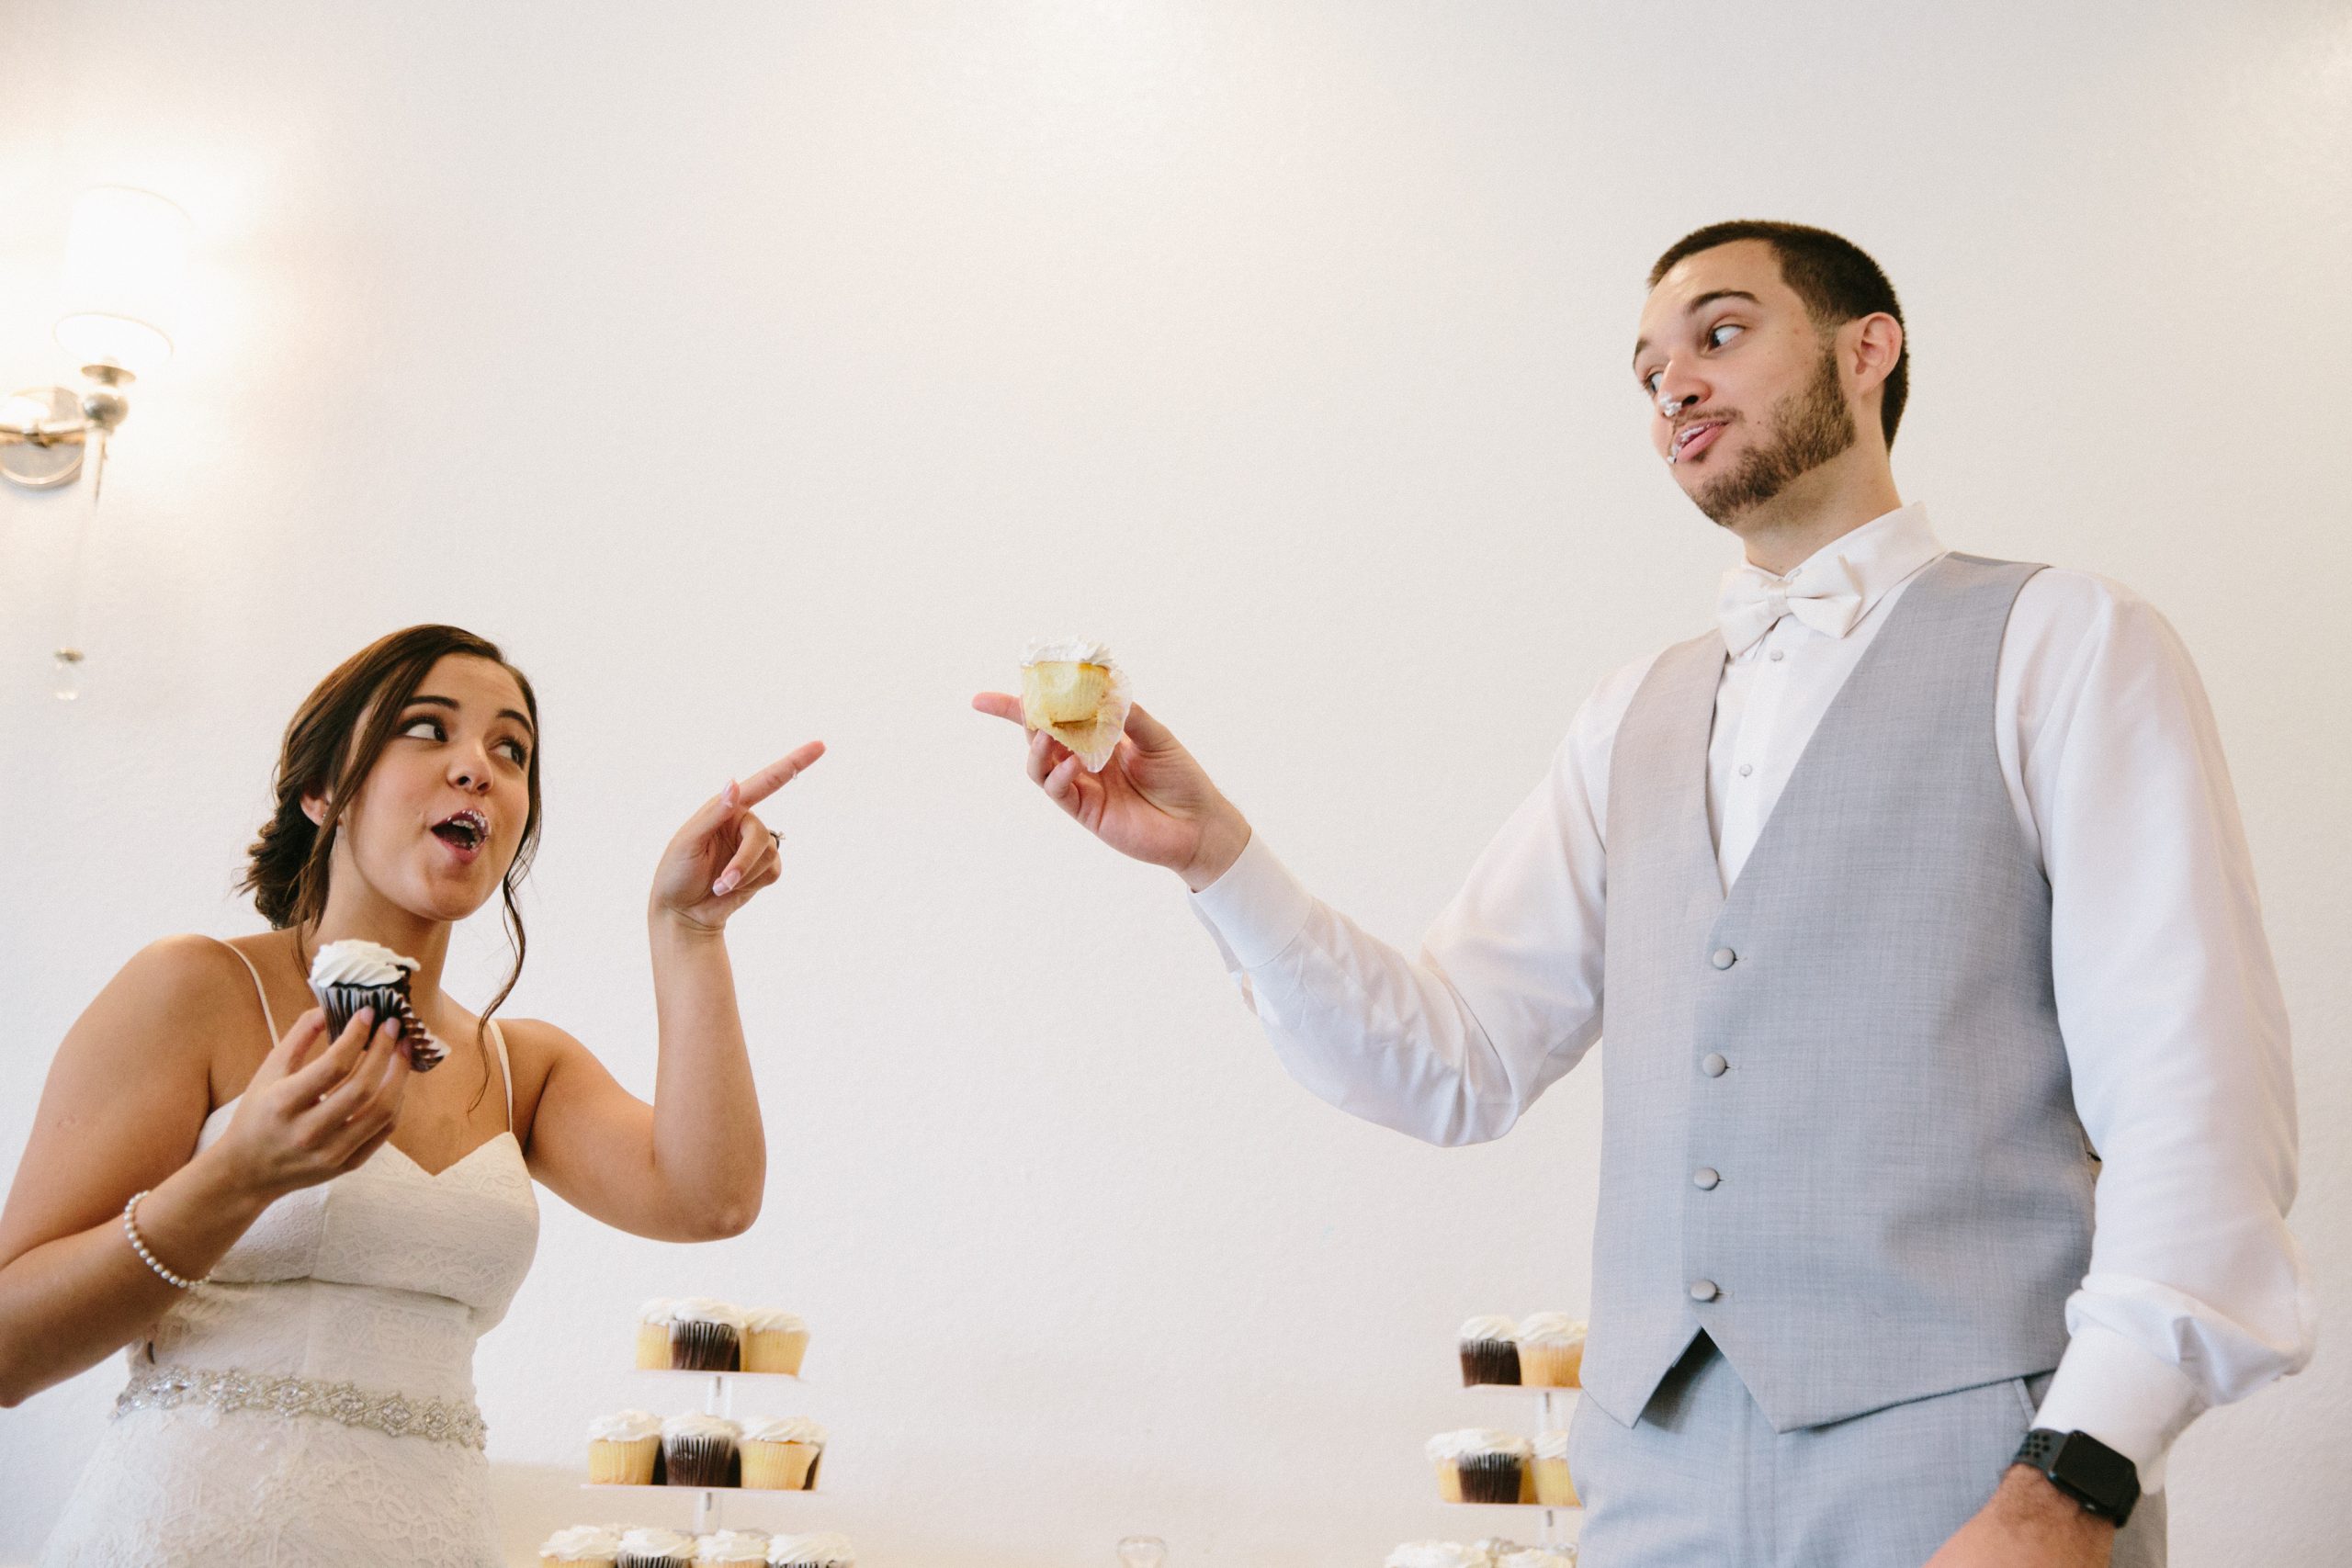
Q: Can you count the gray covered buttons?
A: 4